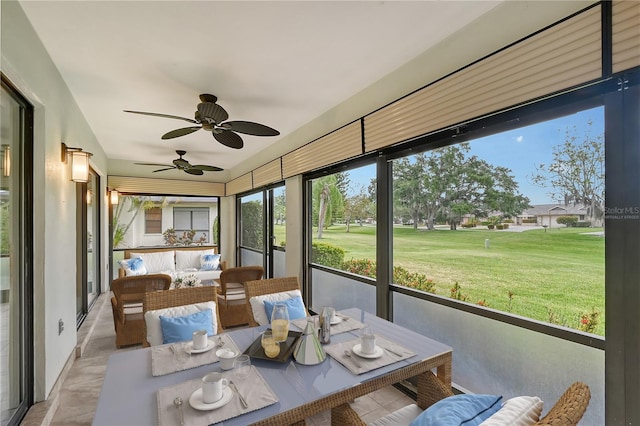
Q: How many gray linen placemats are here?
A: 4